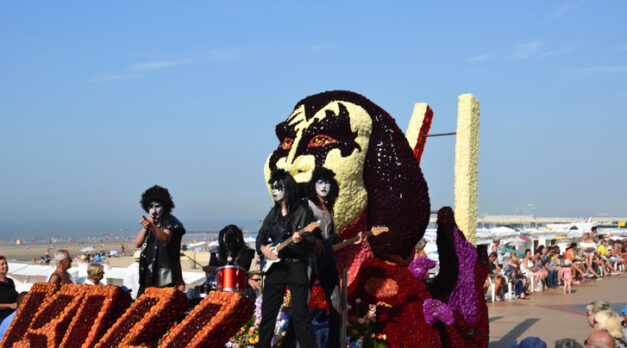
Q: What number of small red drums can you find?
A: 1